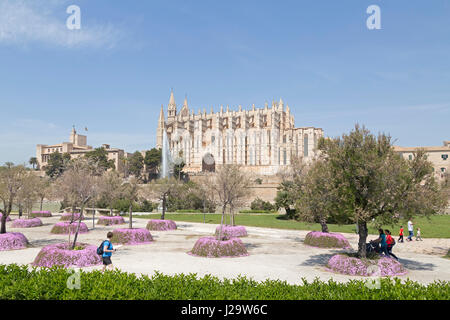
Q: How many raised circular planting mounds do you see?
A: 14